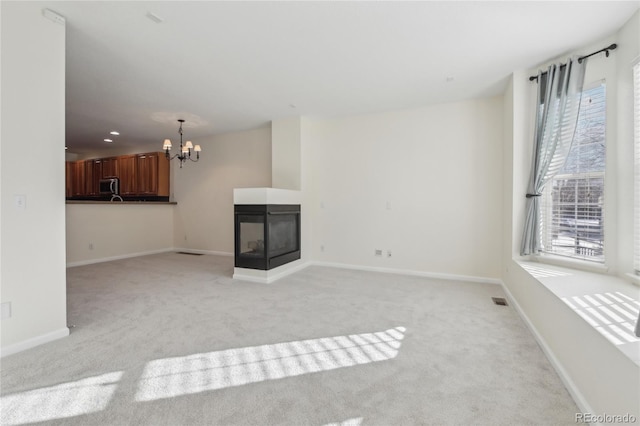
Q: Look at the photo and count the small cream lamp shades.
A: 5